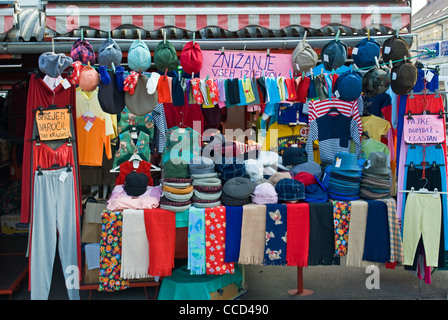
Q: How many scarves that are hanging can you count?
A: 14